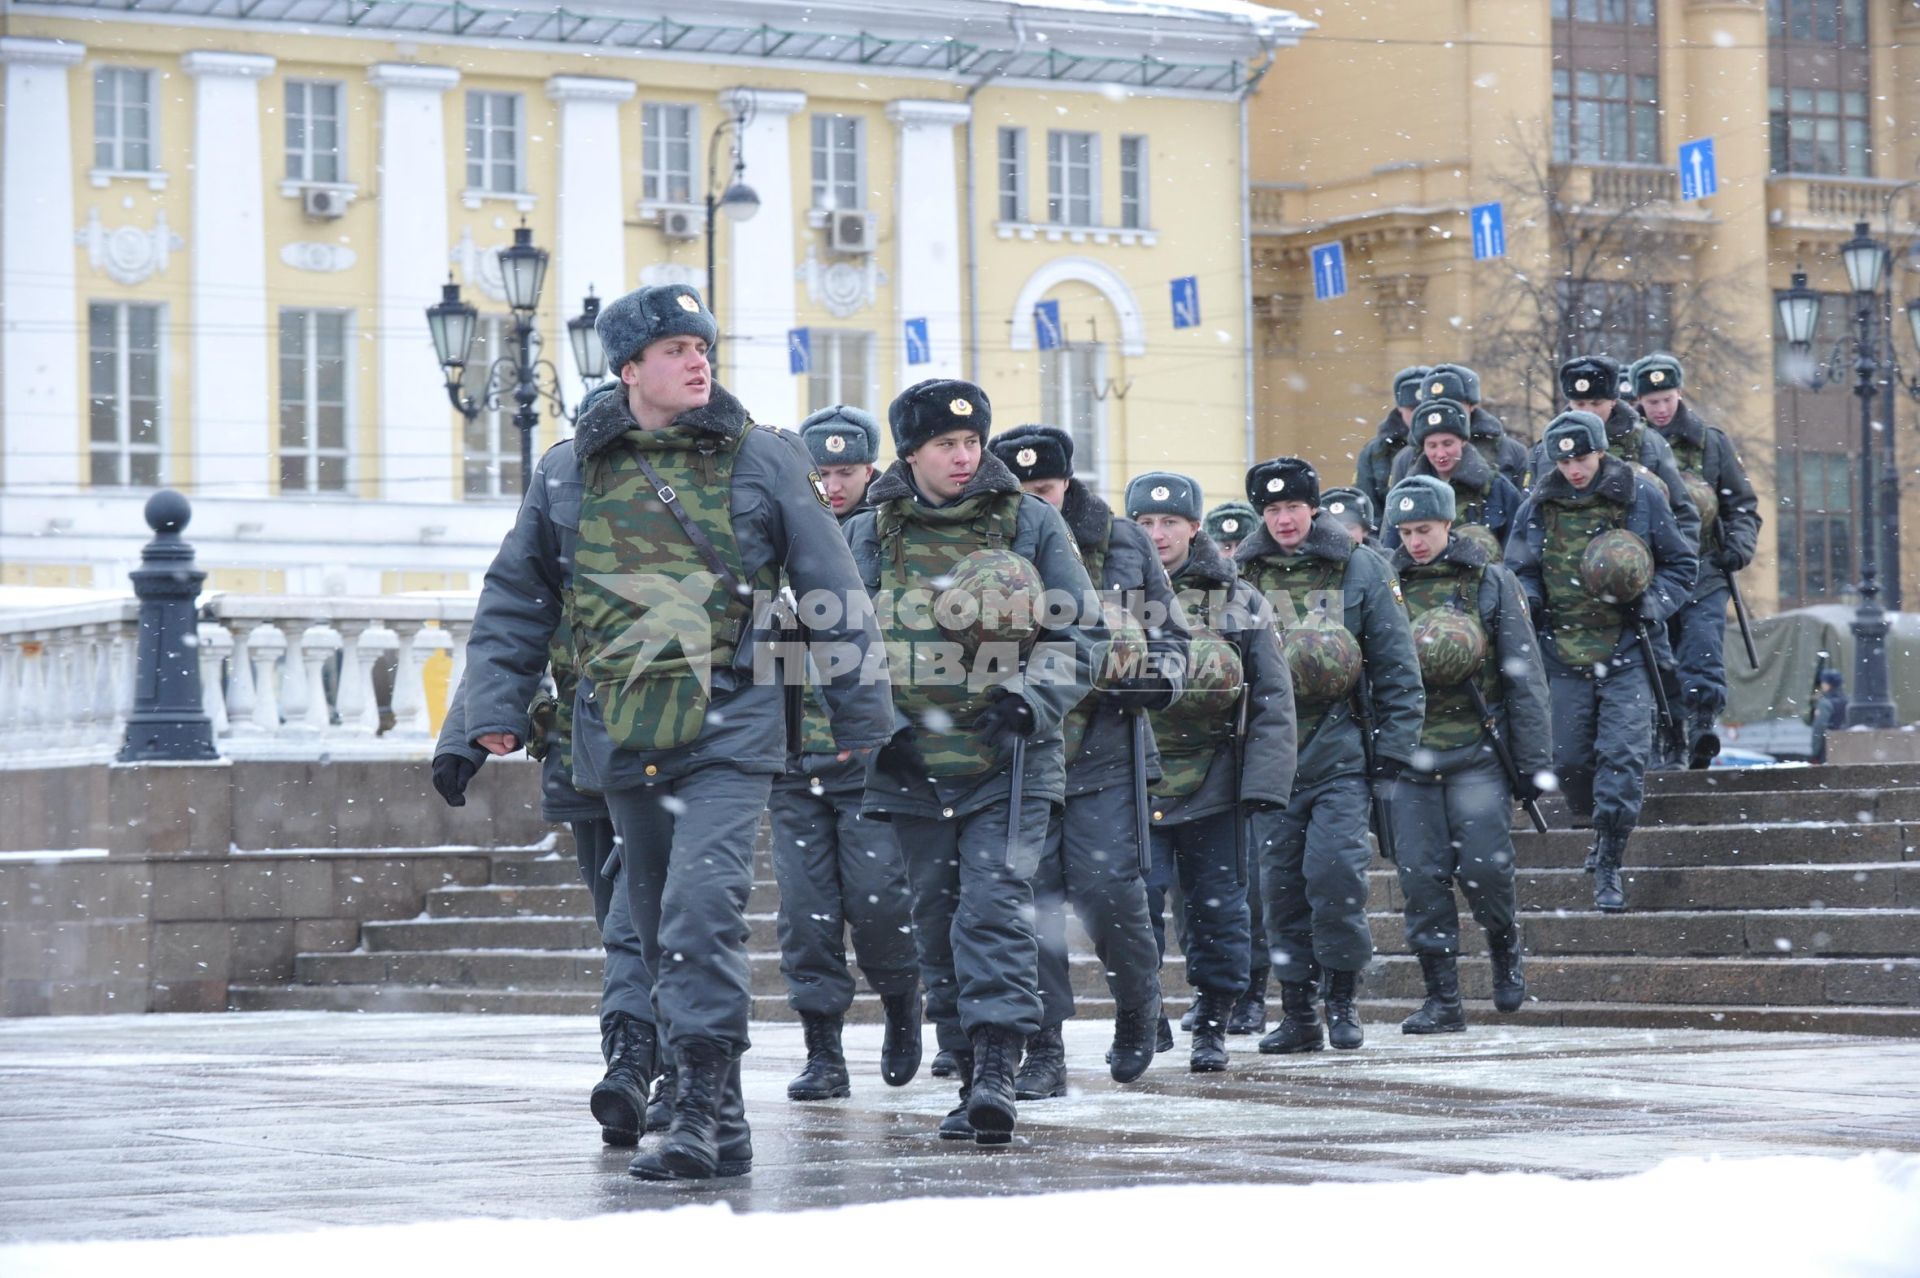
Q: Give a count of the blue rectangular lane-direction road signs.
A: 7